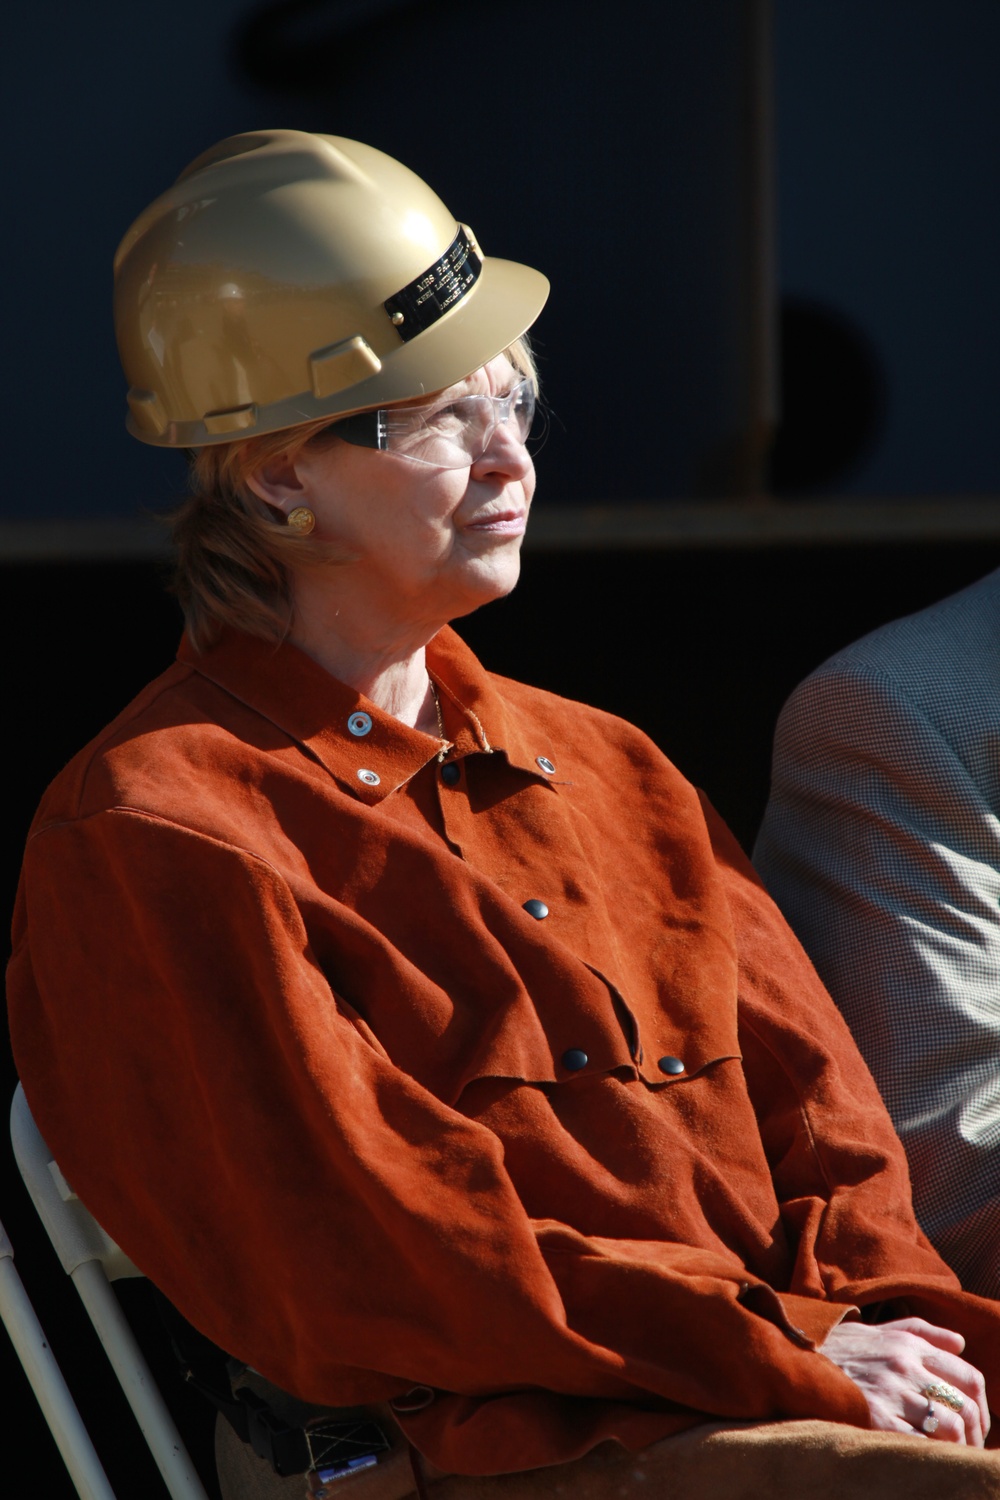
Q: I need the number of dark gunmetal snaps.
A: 4